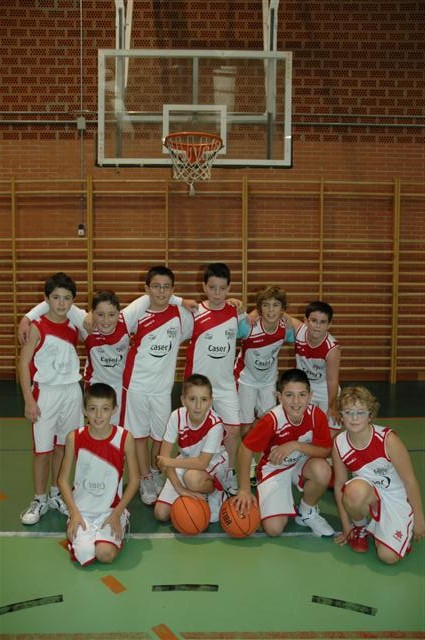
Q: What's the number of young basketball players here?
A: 10